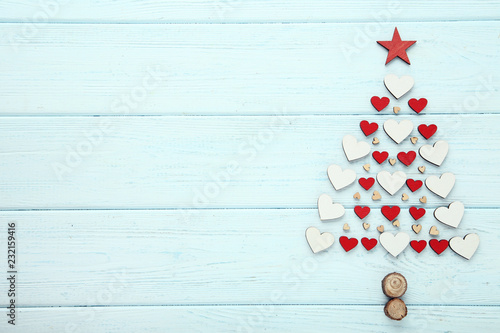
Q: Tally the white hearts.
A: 12